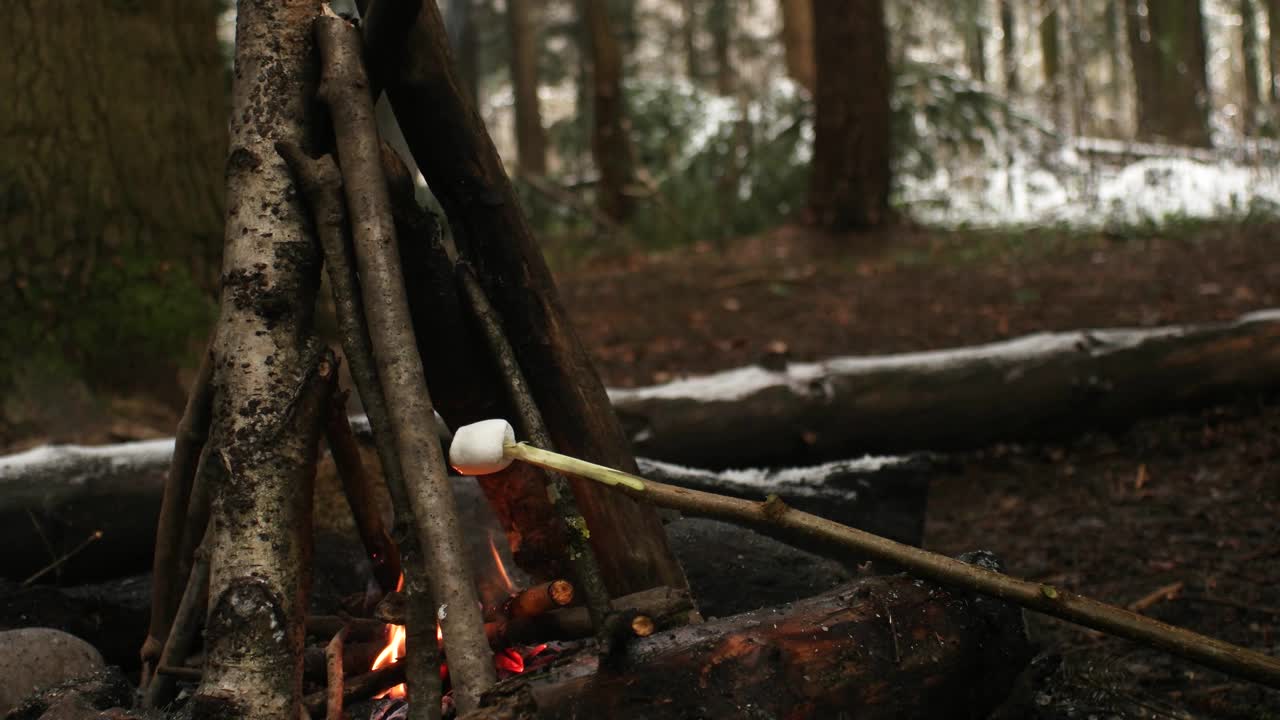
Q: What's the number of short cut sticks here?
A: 2